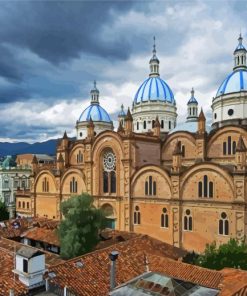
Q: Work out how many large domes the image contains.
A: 3